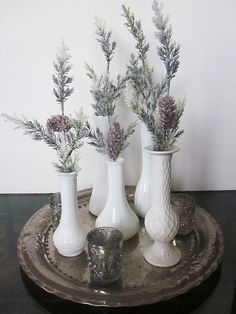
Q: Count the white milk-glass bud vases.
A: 5